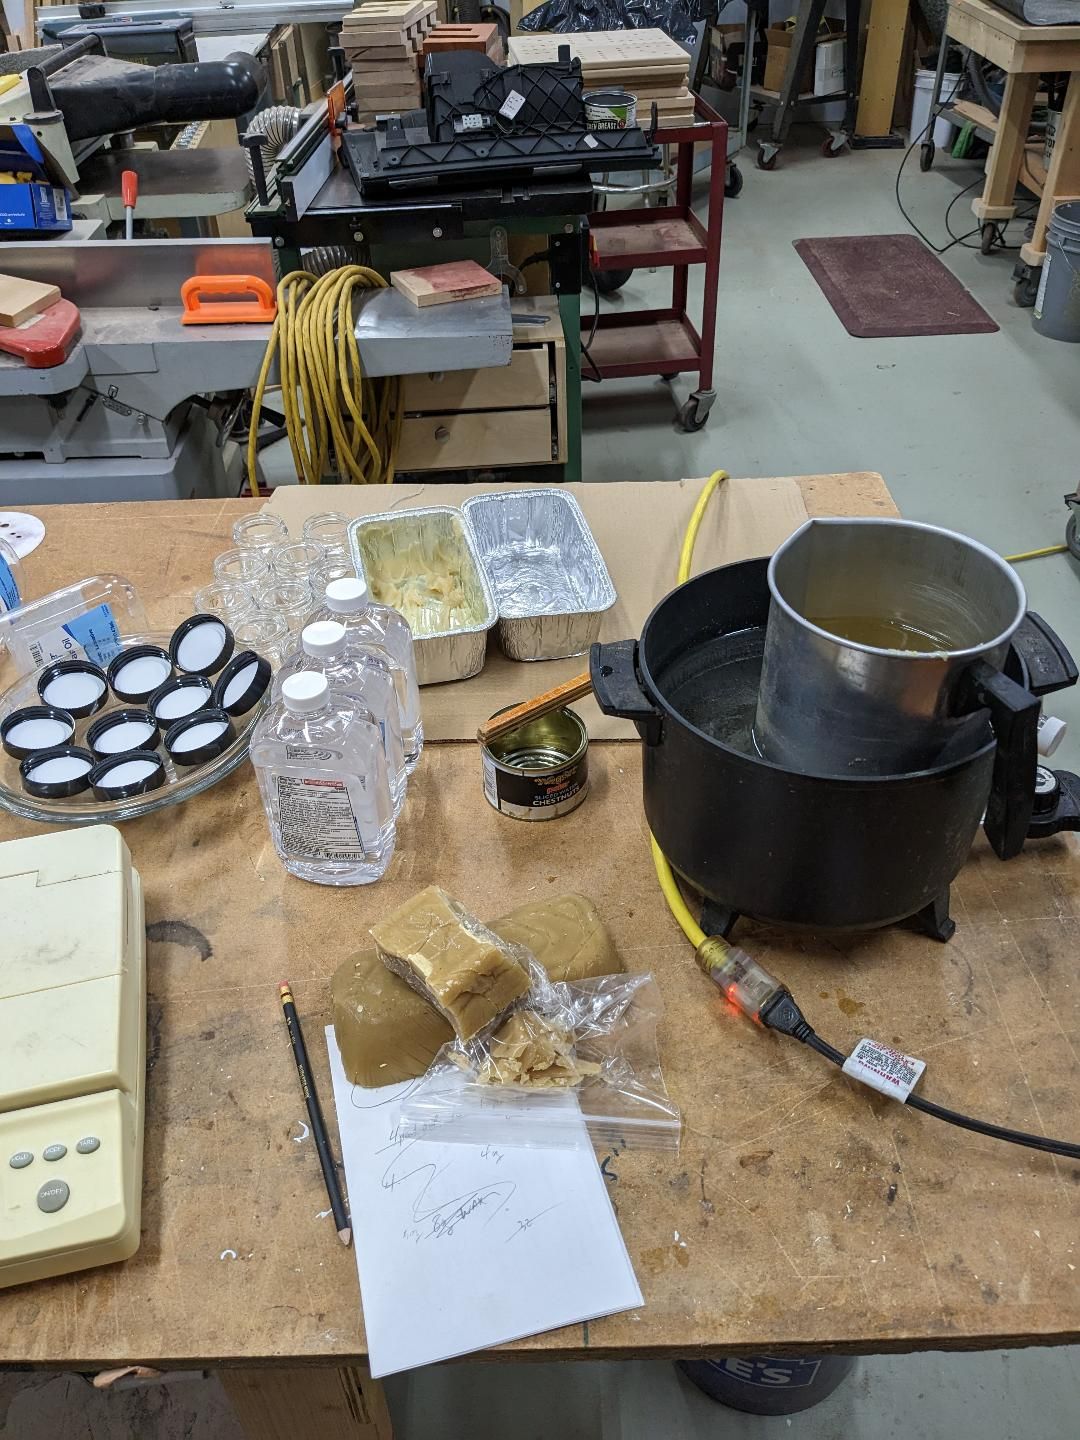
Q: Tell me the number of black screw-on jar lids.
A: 10